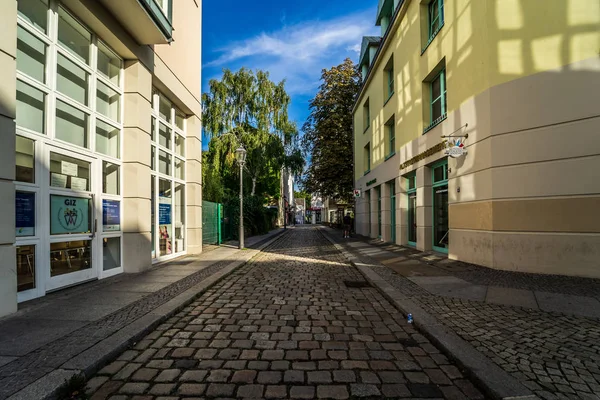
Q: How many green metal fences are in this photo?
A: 1